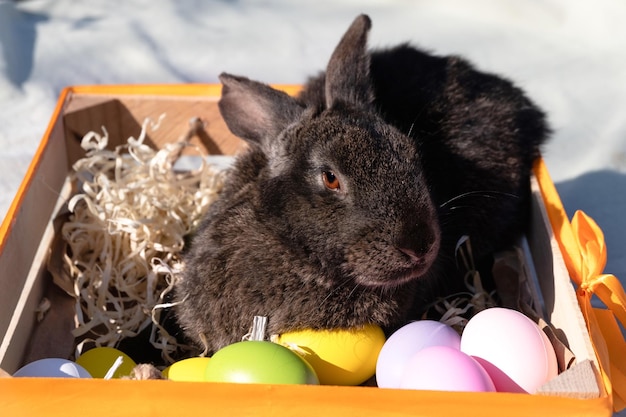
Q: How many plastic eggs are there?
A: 8